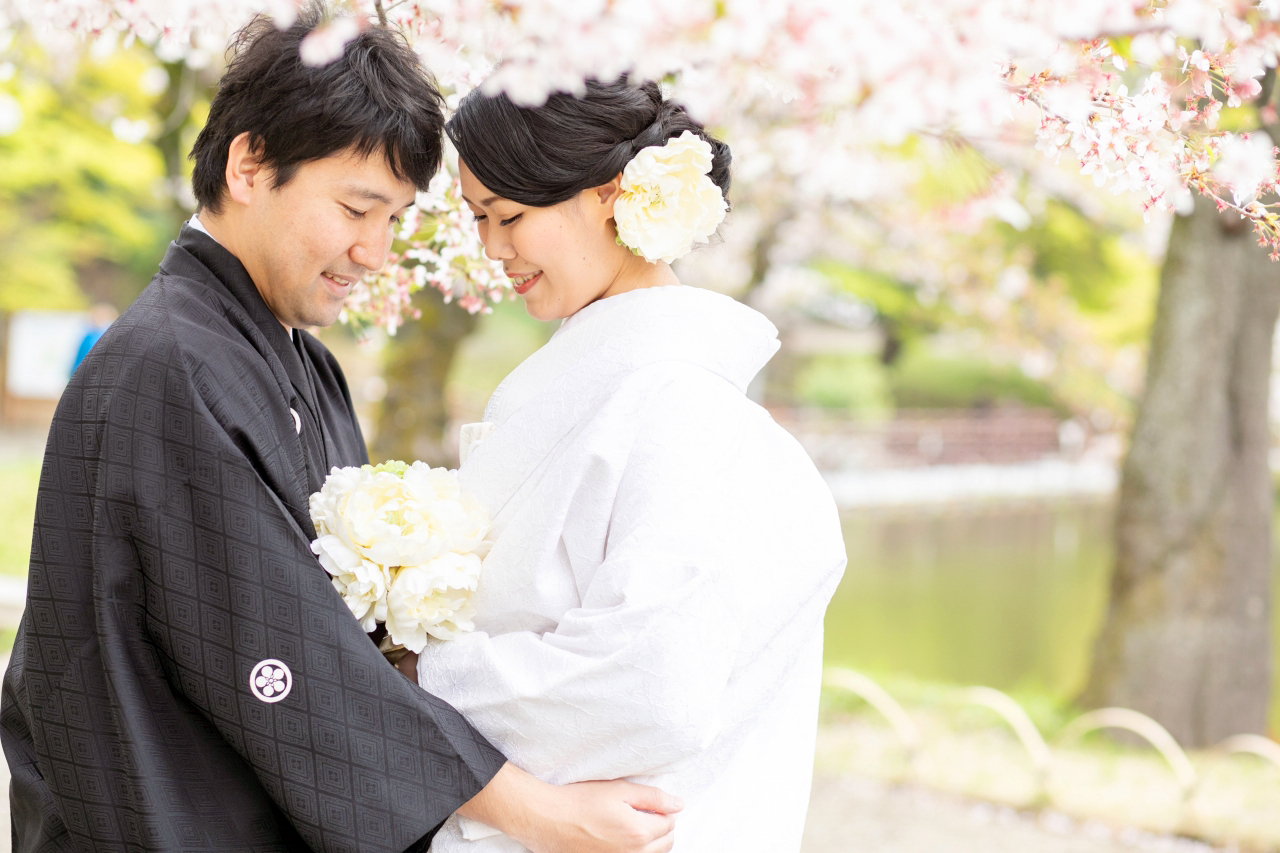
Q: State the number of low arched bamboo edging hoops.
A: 4